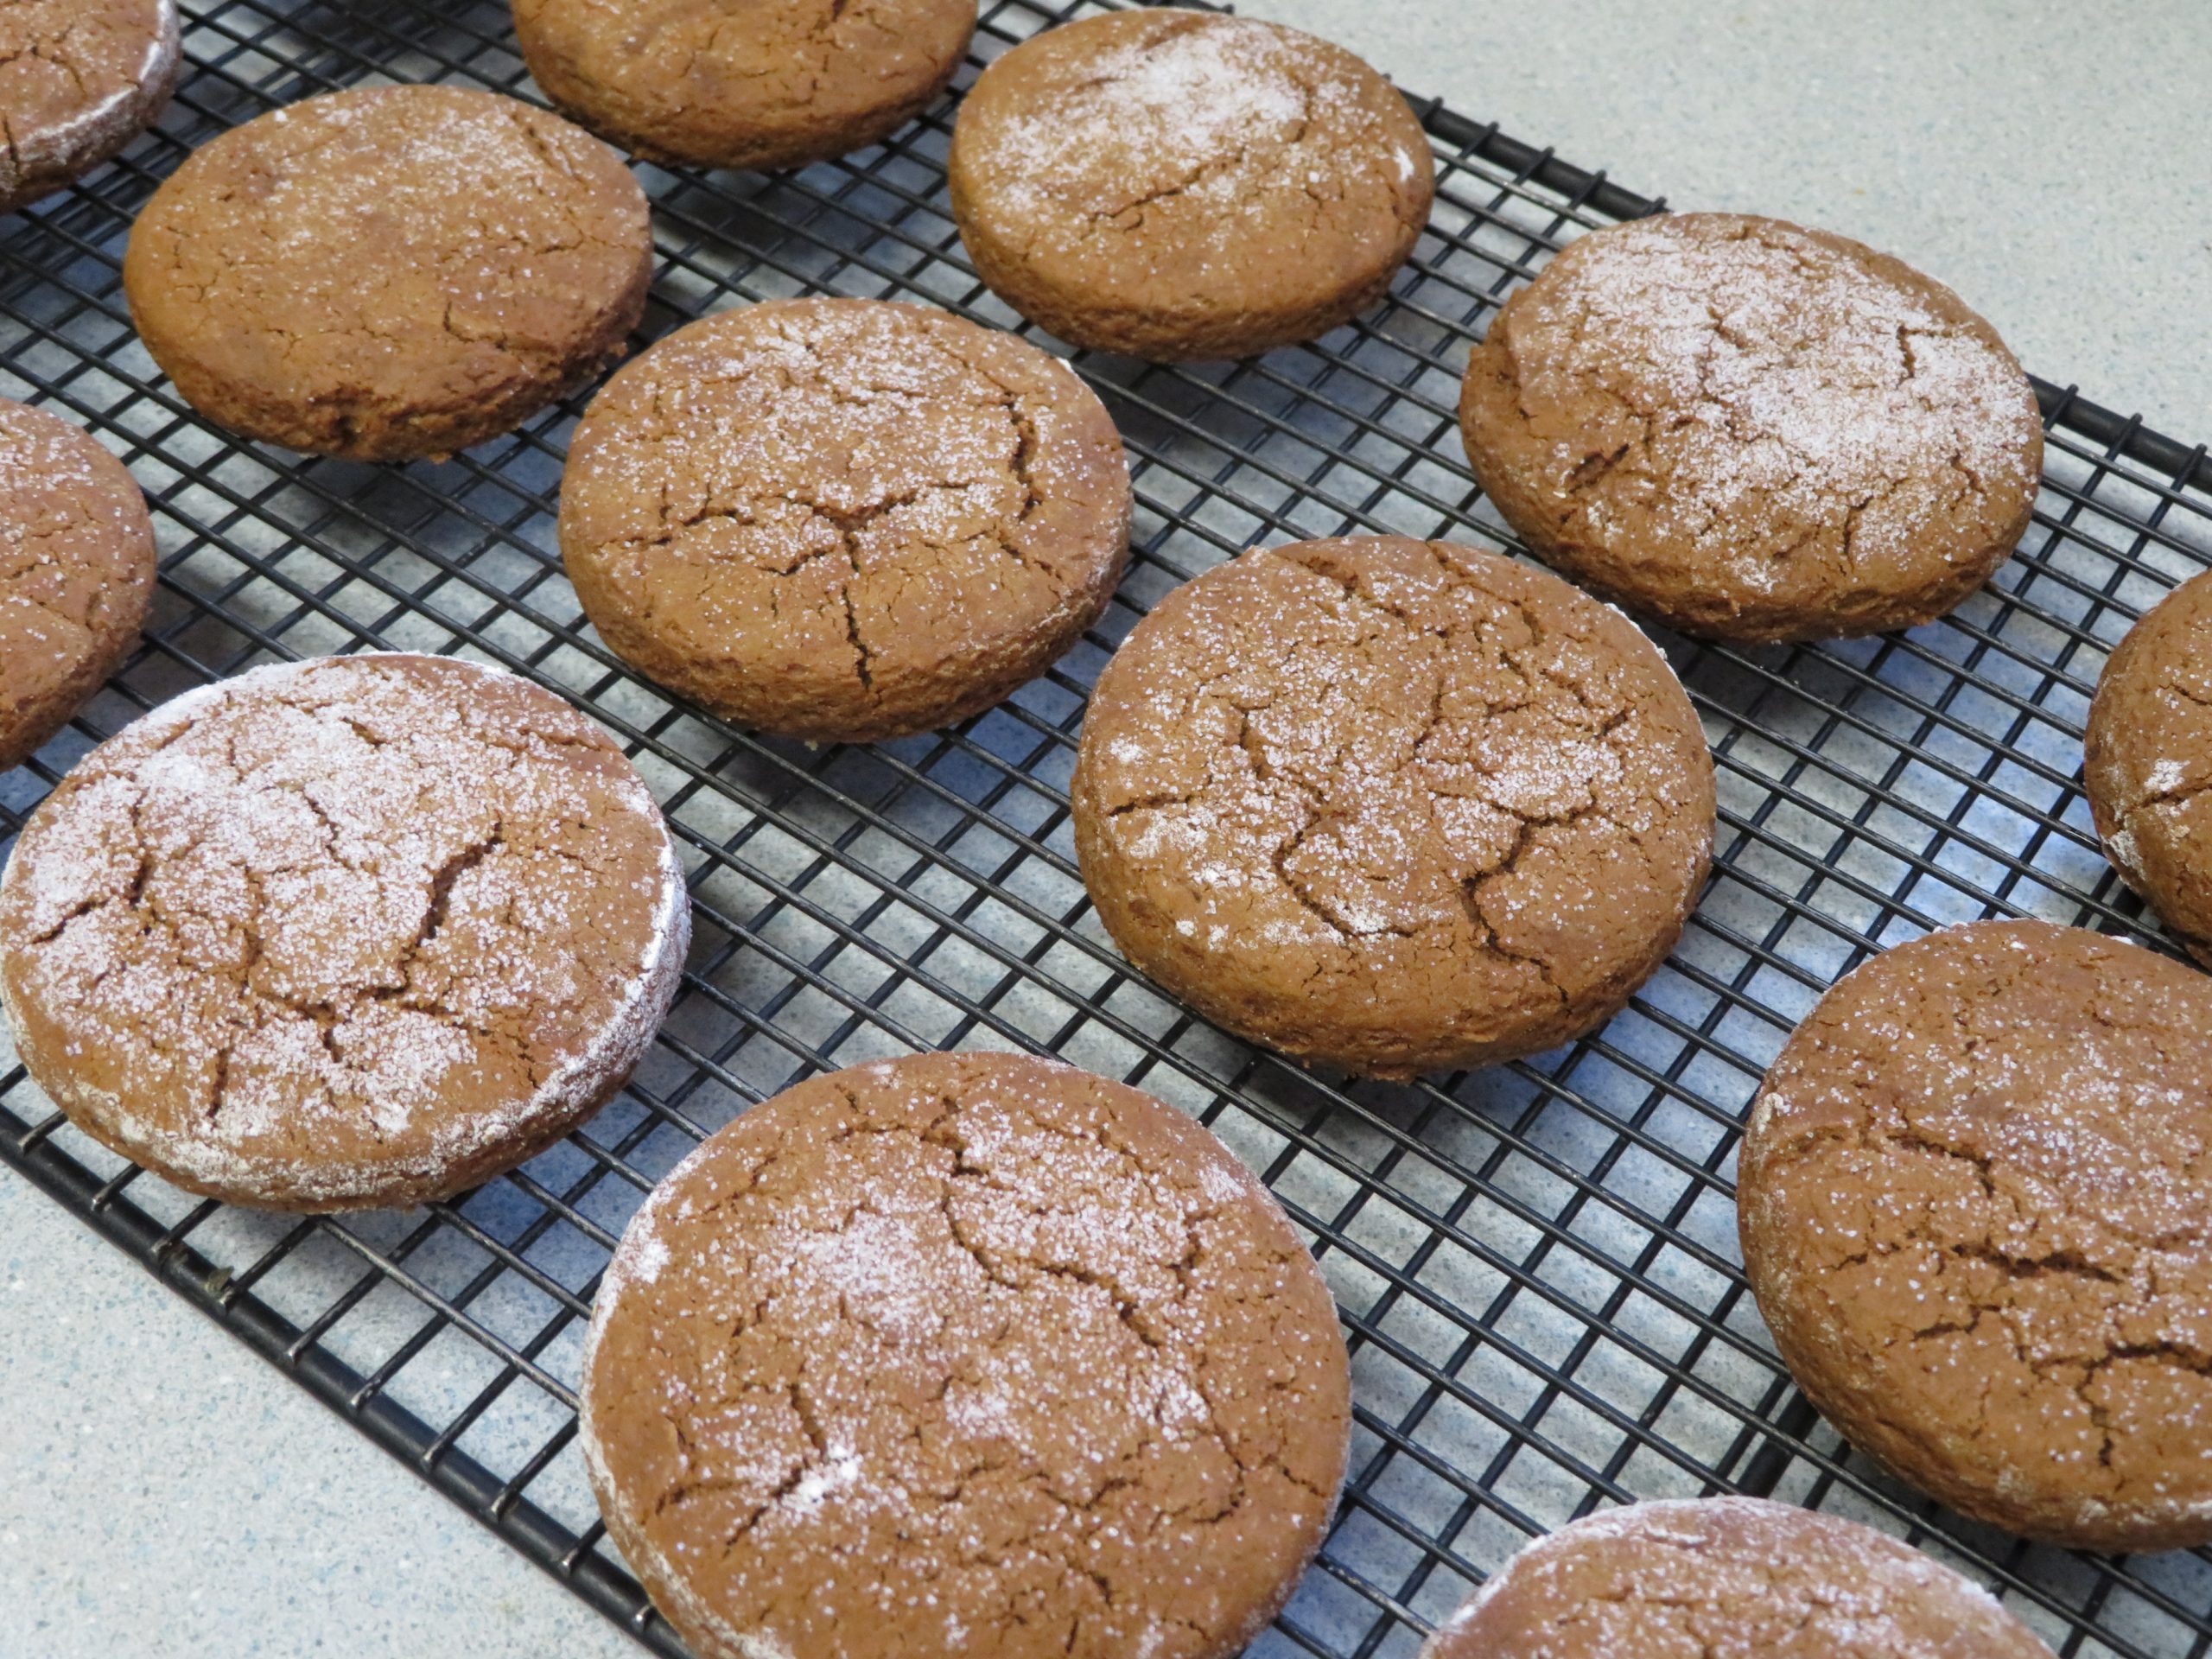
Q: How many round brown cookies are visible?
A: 13